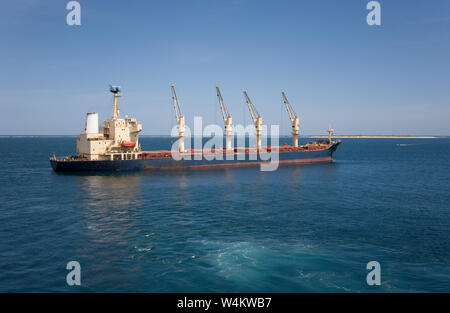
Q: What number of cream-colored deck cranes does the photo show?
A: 4